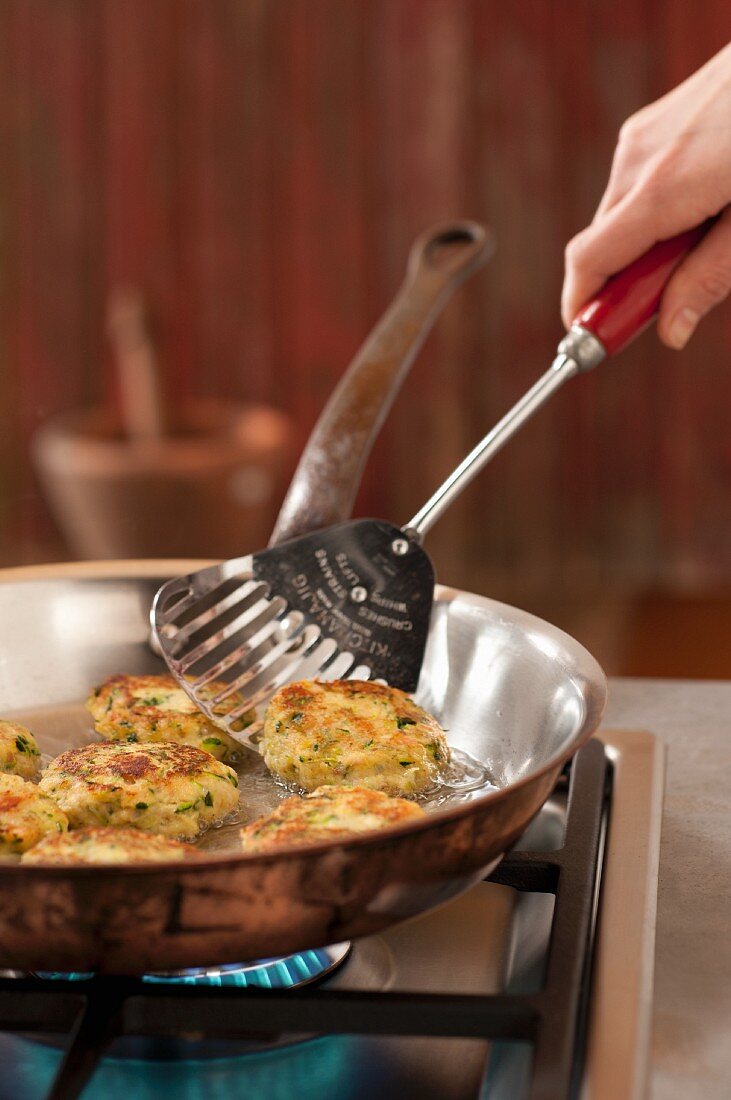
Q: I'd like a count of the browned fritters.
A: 7